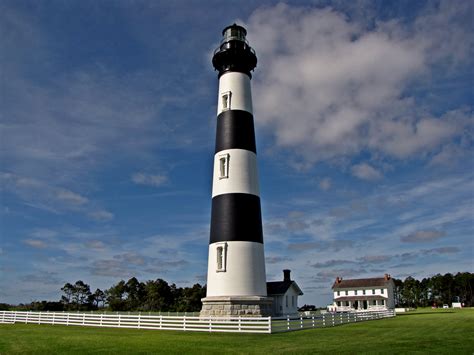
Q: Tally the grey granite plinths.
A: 1